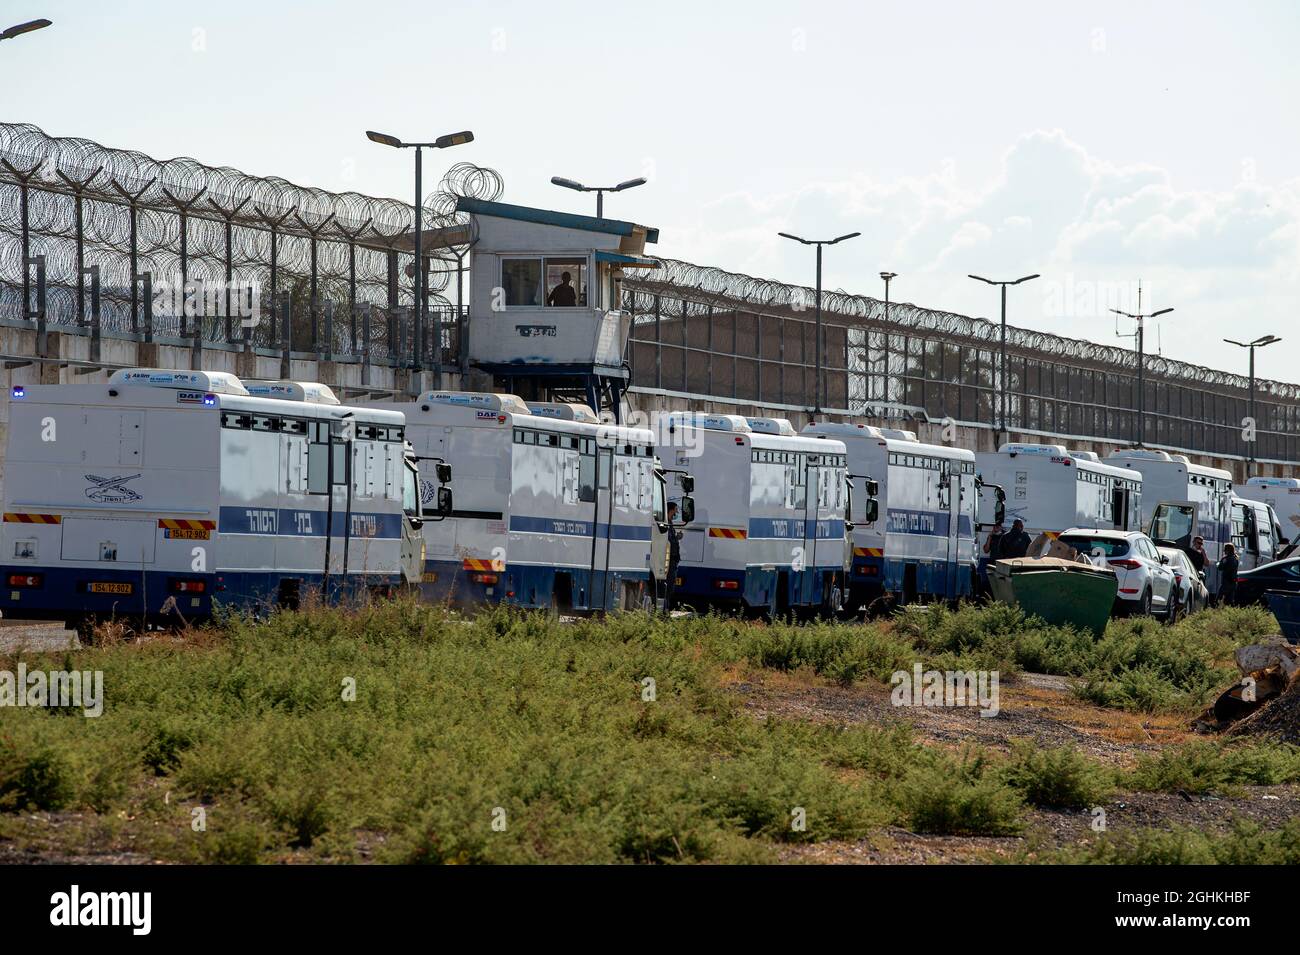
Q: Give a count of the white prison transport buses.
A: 7